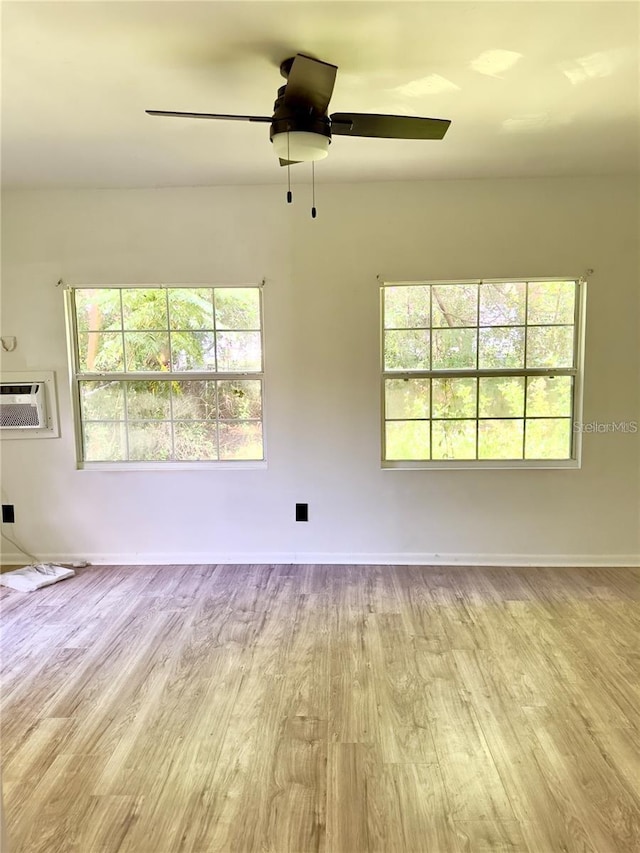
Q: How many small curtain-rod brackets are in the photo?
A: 4